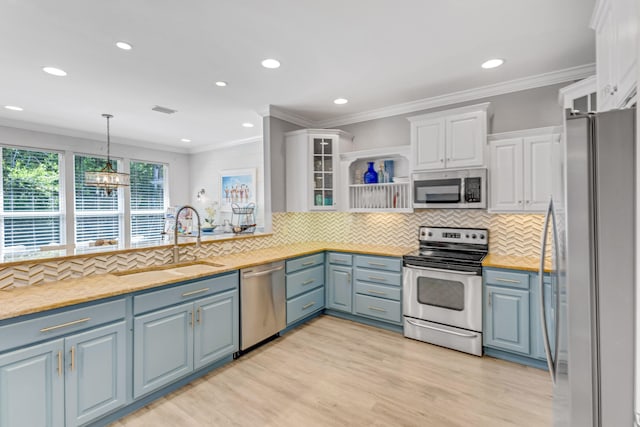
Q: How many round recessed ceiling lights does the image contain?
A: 9